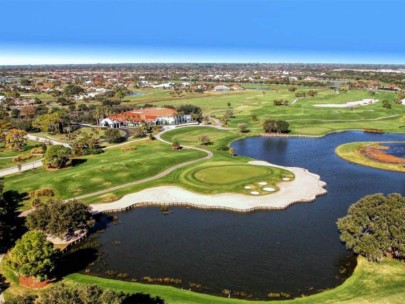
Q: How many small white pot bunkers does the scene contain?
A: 5